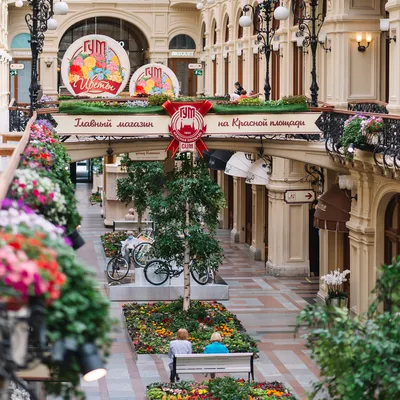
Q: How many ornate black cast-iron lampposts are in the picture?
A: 3